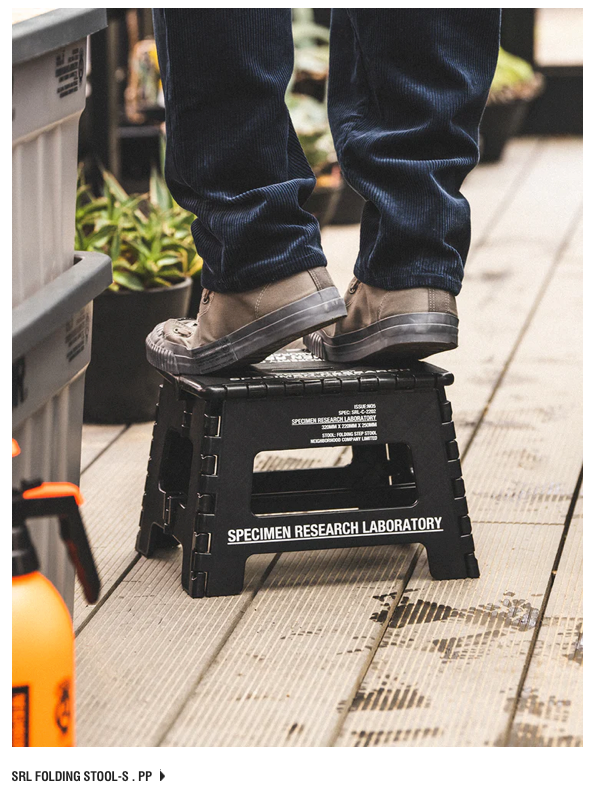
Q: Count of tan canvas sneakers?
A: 2